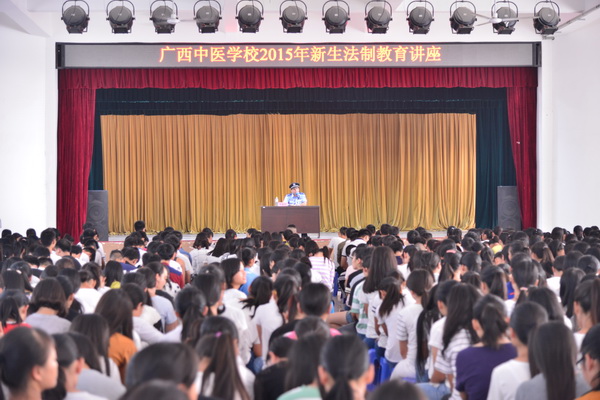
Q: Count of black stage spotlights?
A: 12